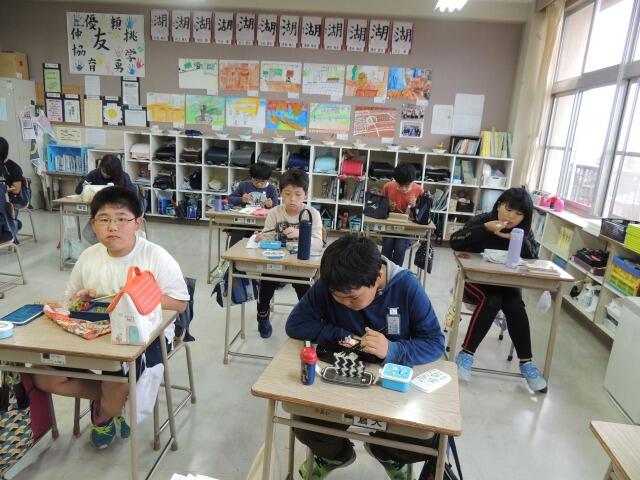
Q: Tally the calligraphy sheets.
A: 12